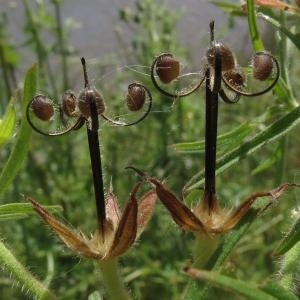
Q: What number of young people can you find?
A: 0